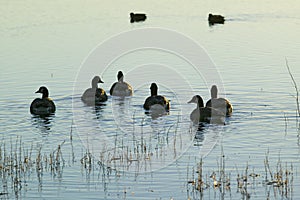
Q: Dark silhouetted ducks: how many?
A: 8